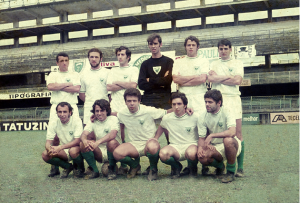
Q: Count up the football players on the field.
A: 11